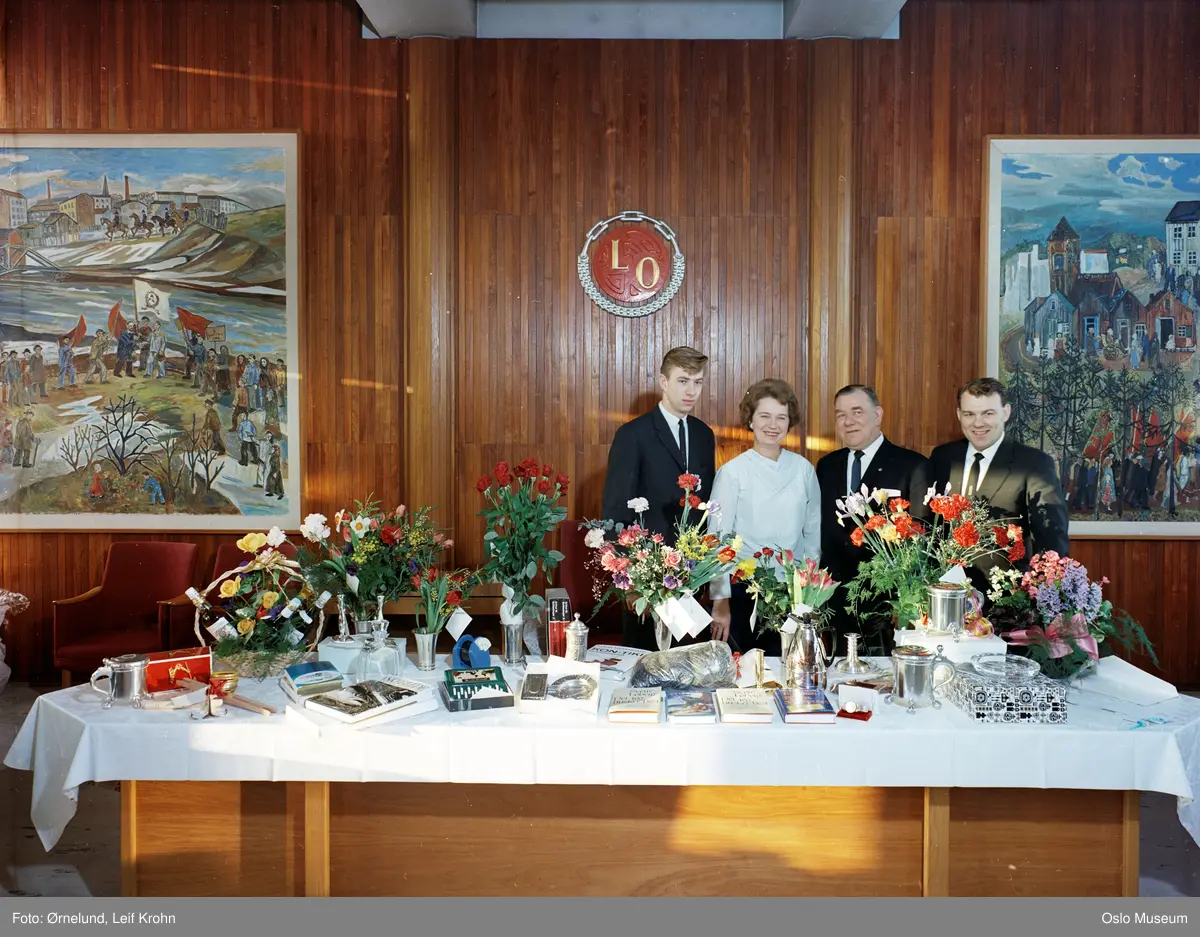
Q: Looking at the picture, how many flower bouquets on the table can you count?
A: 8